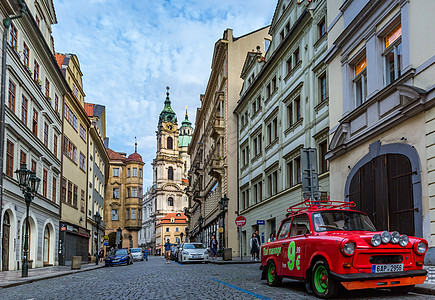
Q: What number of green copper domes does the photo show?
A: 2